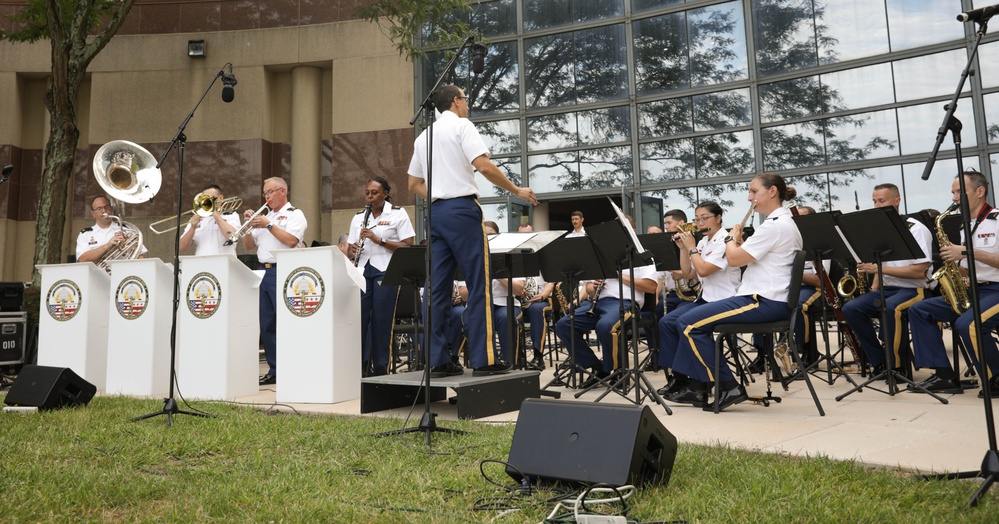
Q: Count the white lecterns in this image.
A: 4